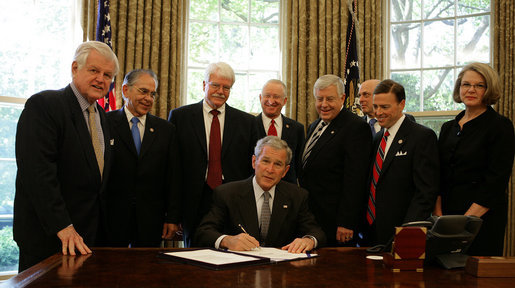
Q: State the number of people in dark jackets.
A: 9